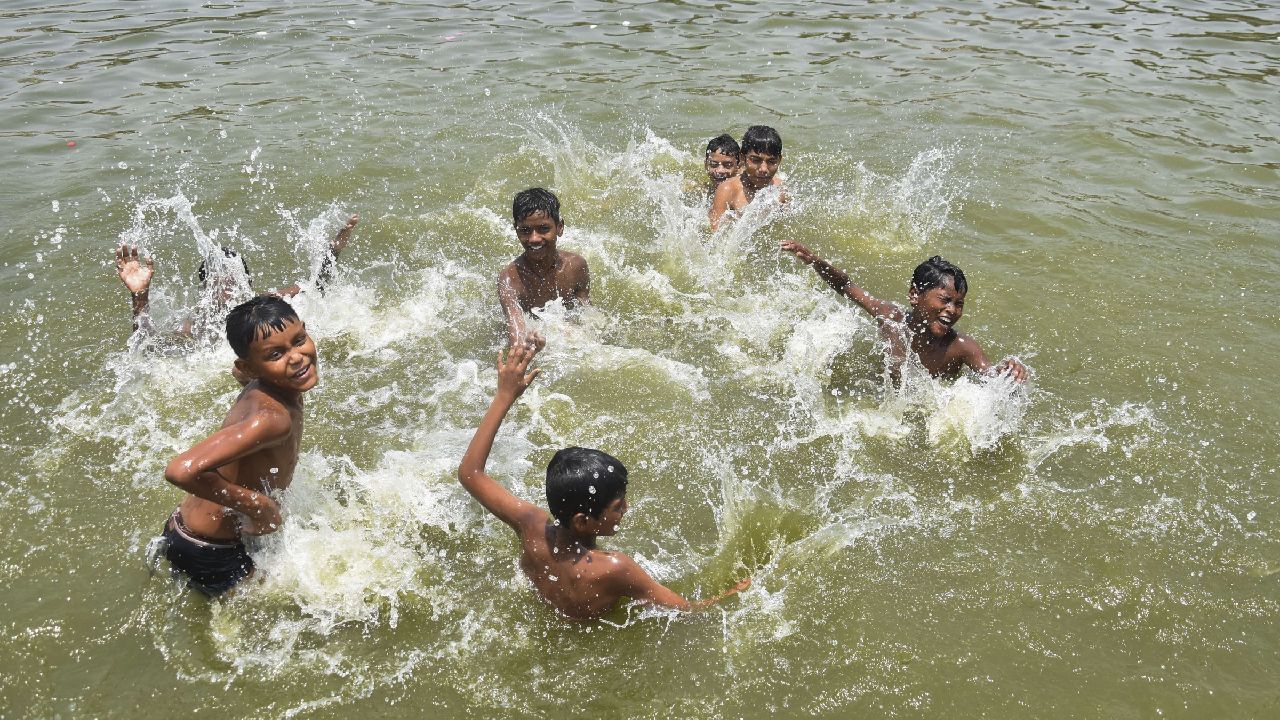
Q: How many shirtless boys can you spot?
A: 7